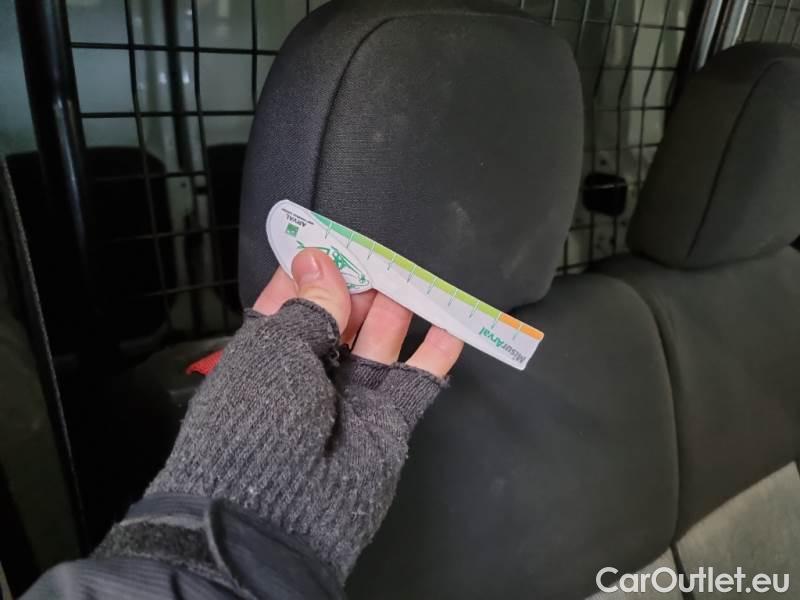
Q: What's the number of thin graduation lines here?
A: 10